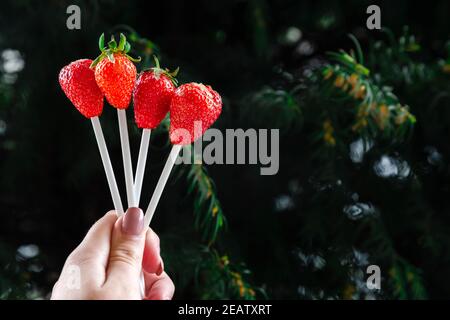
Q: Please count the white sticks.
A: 4